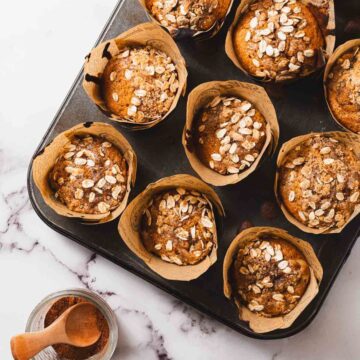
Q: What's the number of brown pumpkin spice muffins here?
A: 9